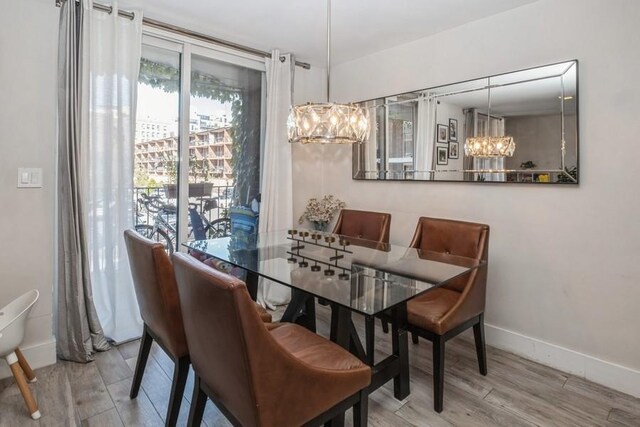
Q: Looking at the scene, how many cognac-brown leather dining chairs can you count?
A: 4